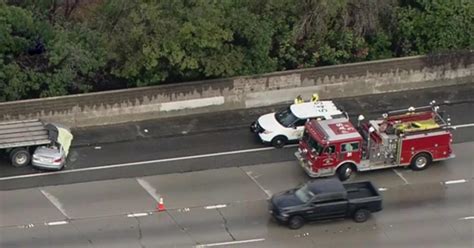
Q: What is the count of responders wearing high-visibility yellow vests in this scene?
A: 2